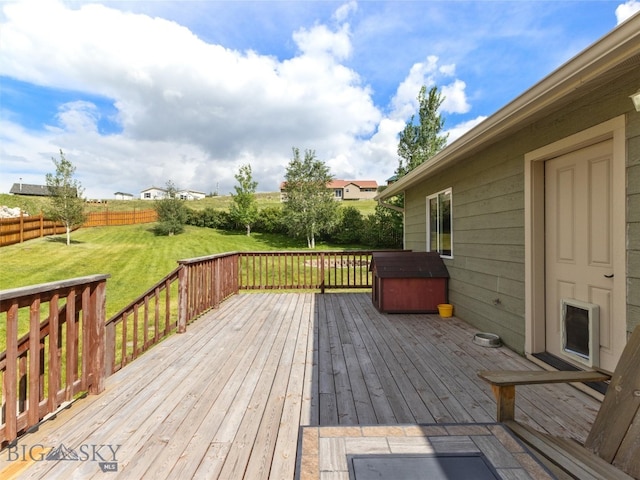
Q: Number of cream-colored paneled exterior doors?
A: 1